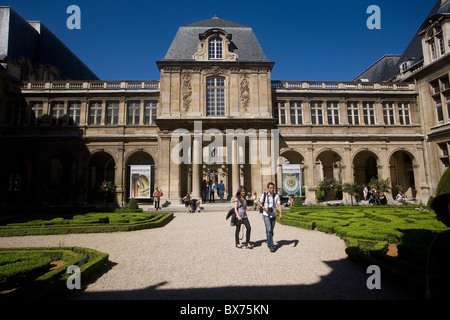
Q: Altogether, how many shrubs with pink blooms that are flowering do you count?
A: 4